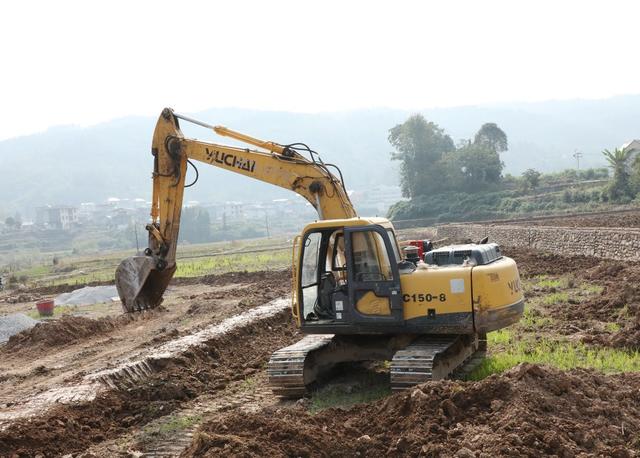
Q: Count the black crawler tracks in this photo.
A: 2